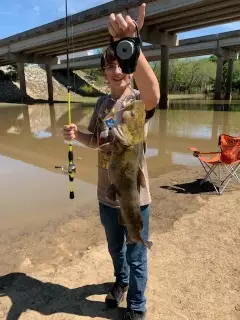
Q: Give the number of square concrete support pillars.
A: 5